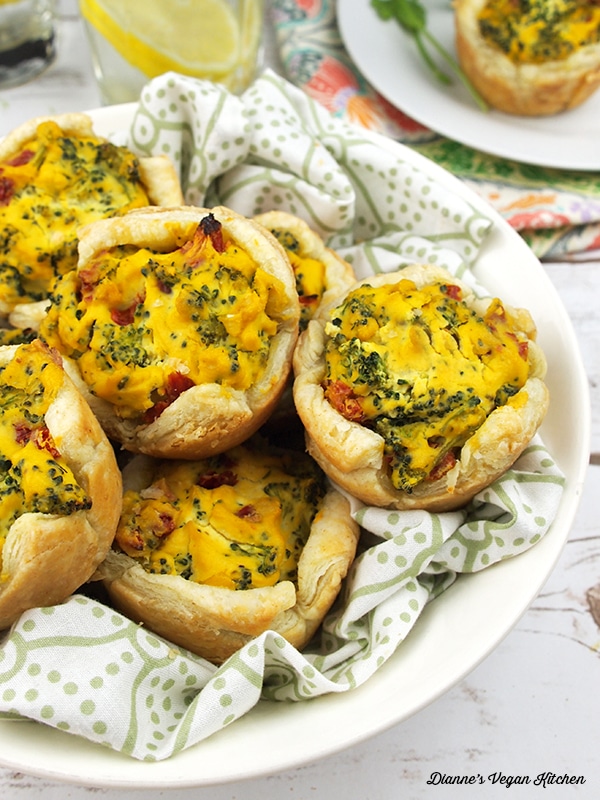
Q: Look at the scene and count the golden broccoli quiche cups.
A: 7